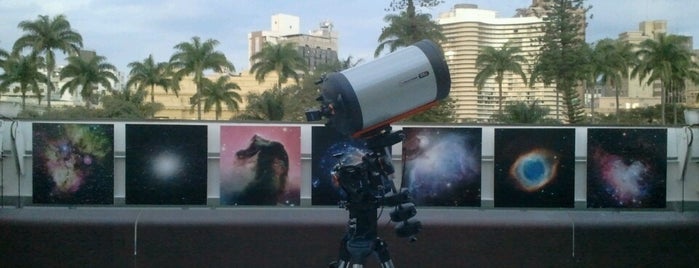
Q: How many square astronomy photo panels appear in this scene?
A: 7